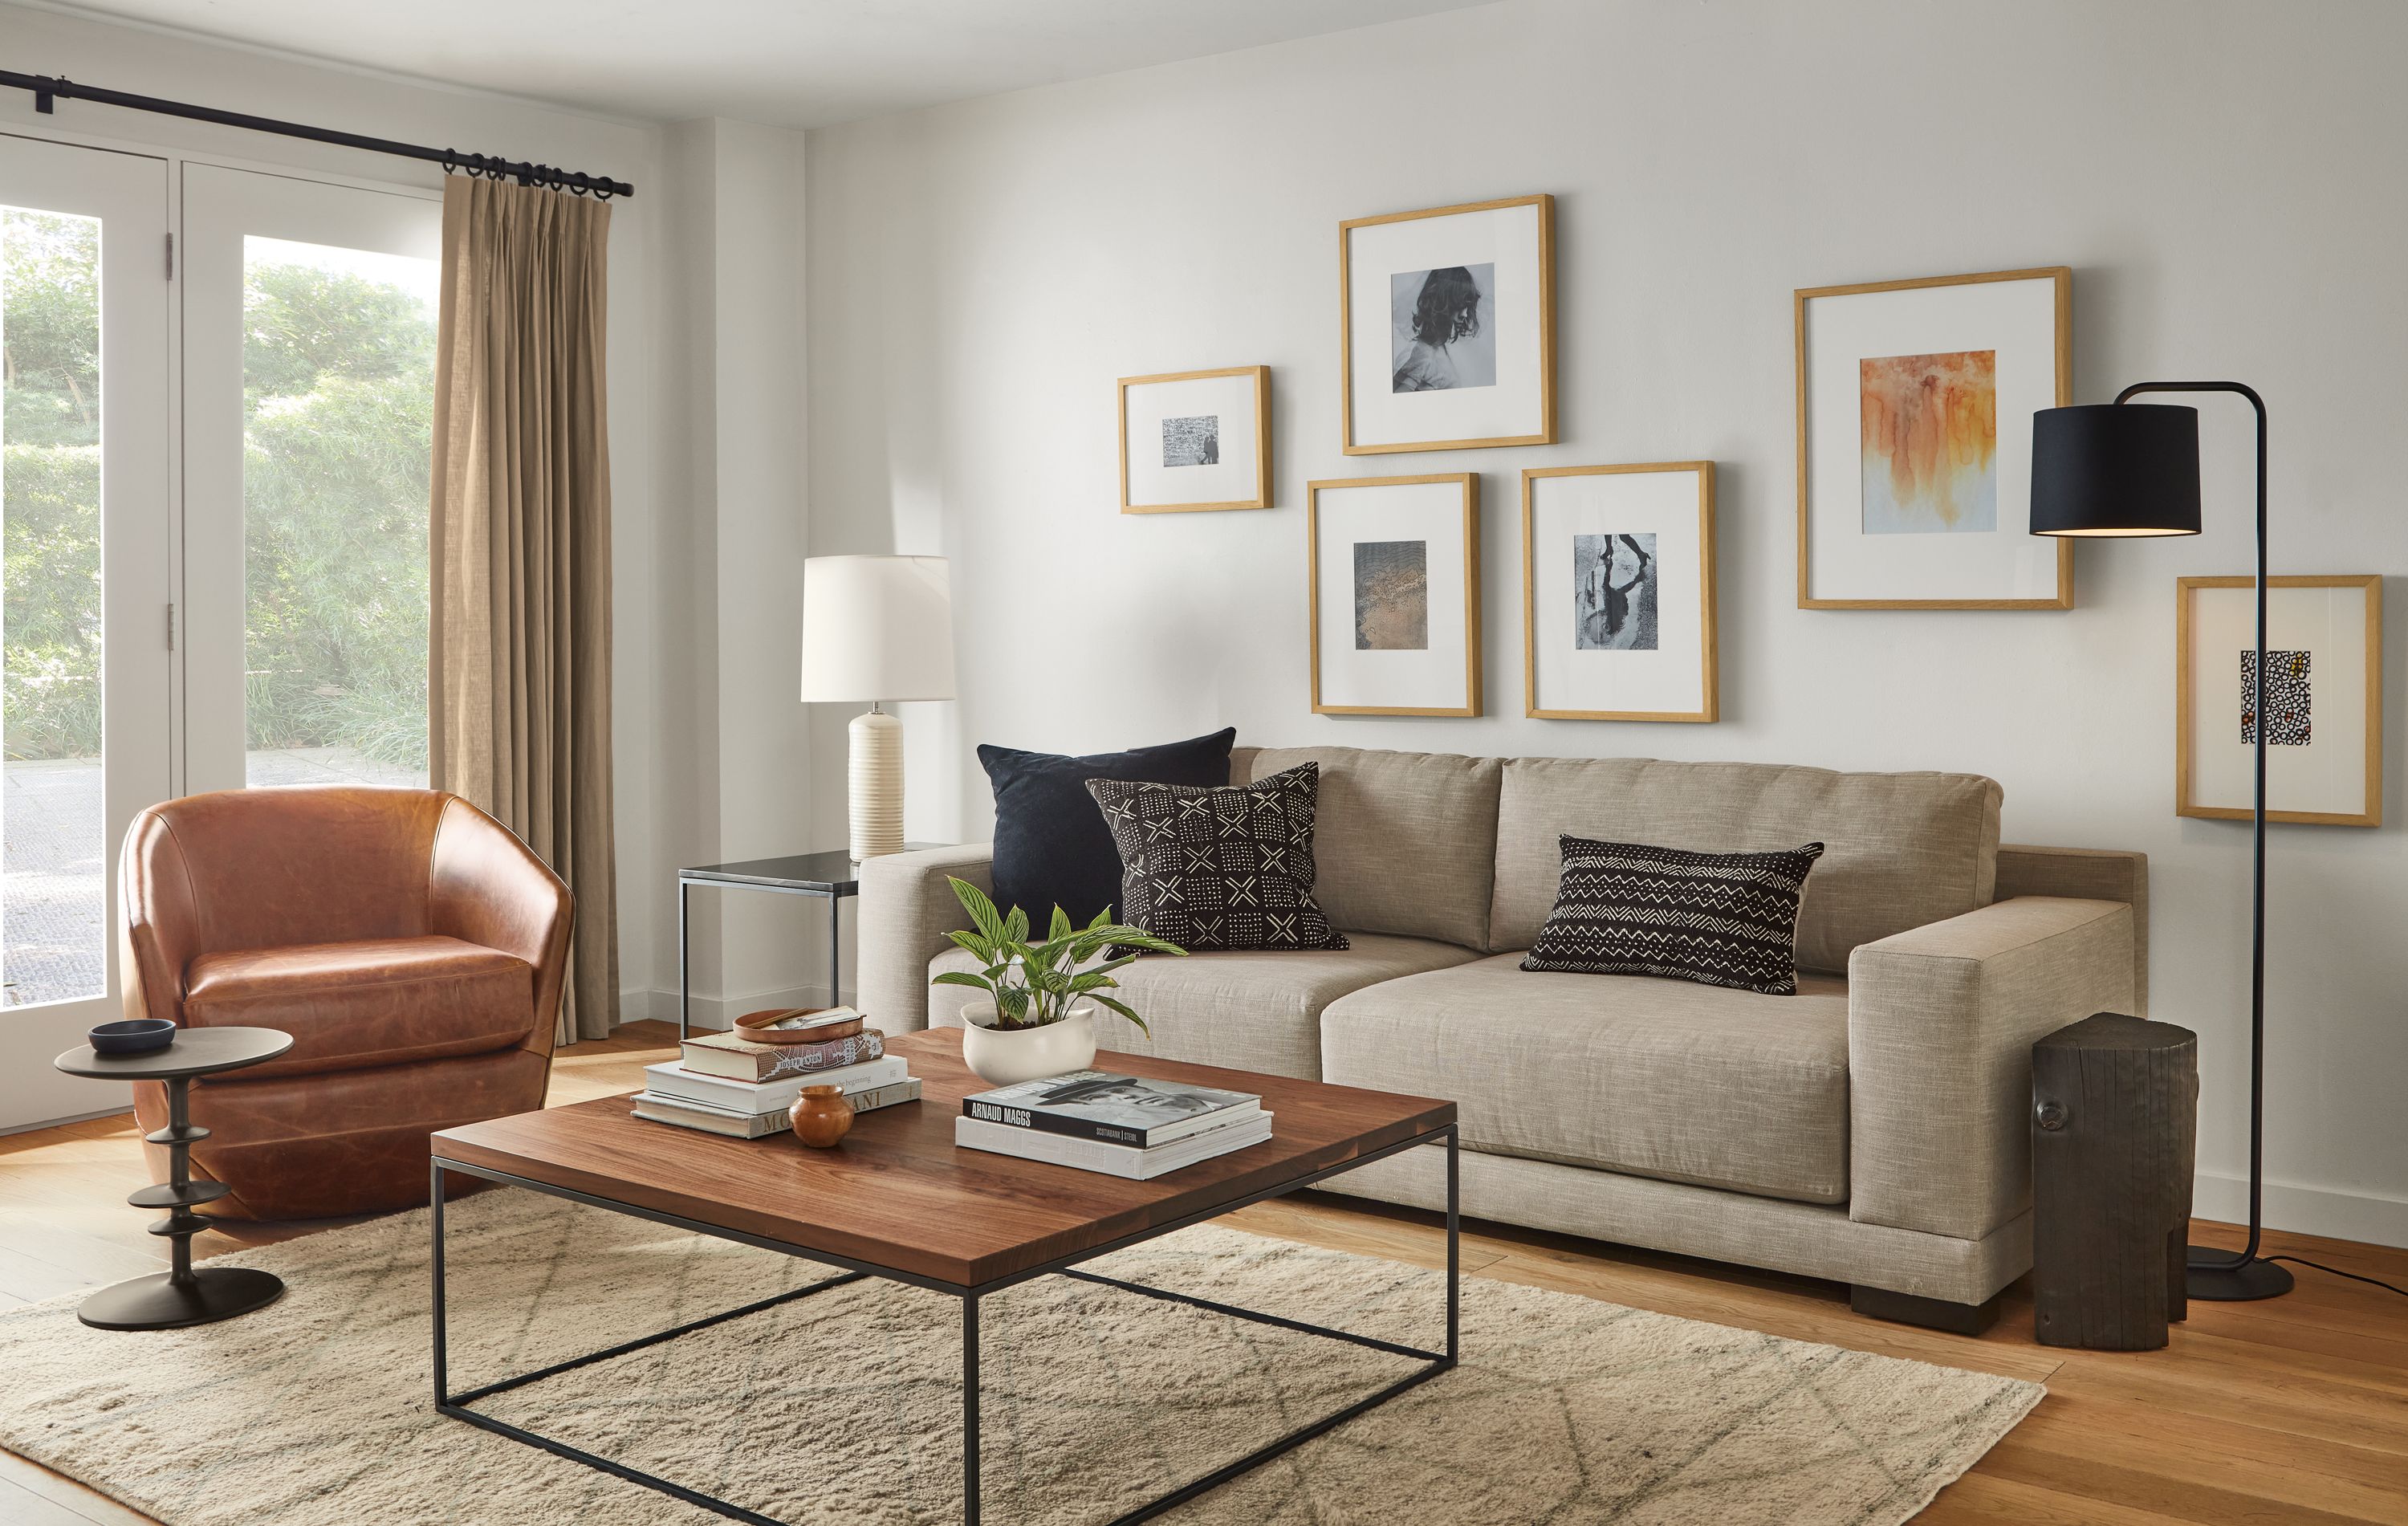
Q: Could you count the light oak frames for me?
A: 6